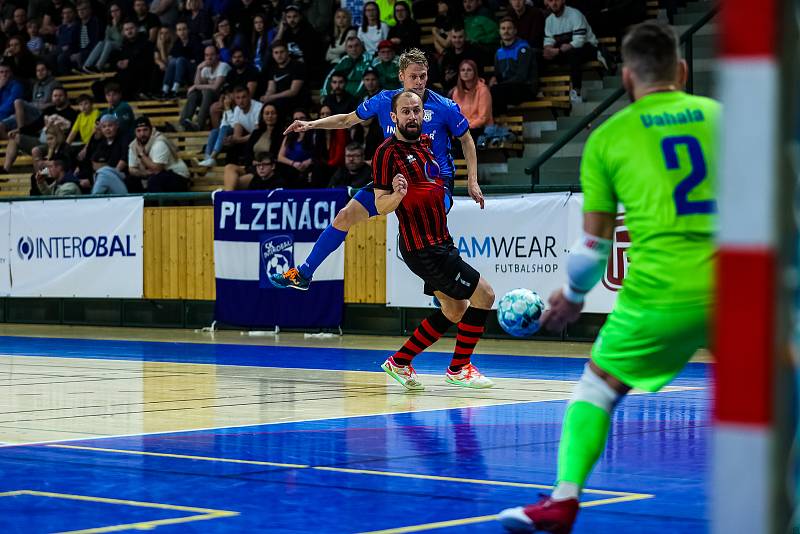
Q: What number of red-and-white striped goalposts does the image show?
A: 1